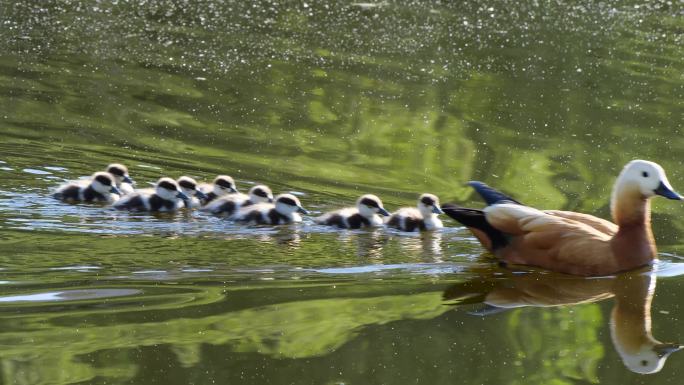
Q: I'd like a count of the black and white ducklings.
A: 9